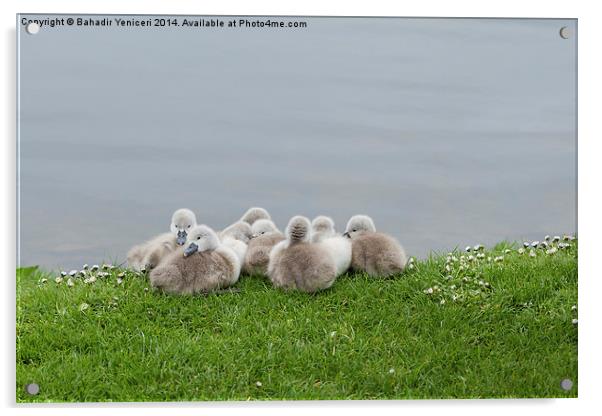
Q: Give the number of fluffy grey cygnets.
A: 8